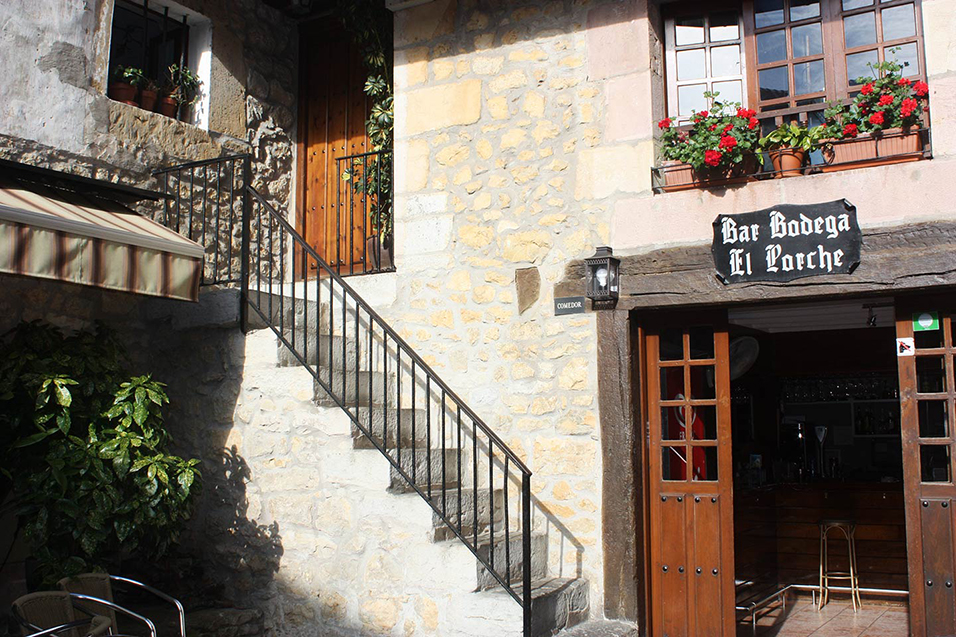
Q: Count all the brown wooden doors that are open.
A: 2